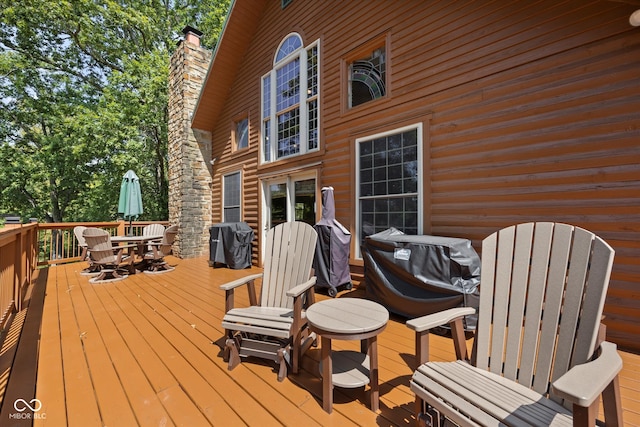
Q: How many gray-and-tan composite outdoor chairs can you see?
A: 6